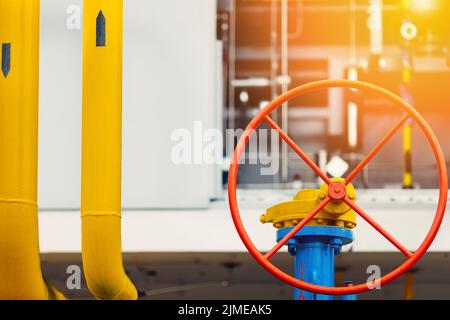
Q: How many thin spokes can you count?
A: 4